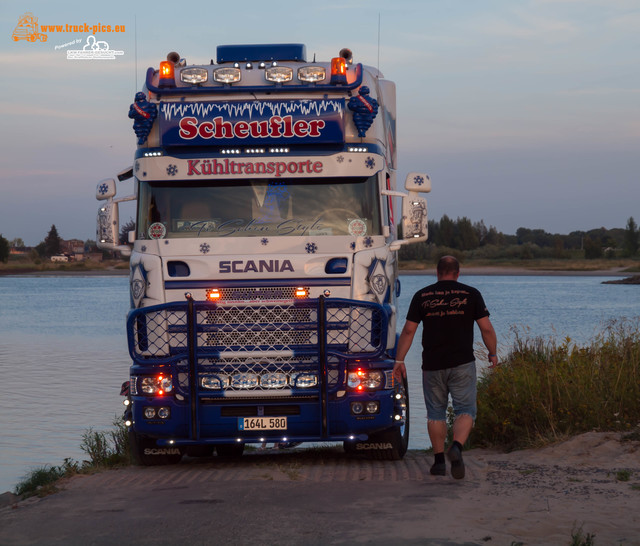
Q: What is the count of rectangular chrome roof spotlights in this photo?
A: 4